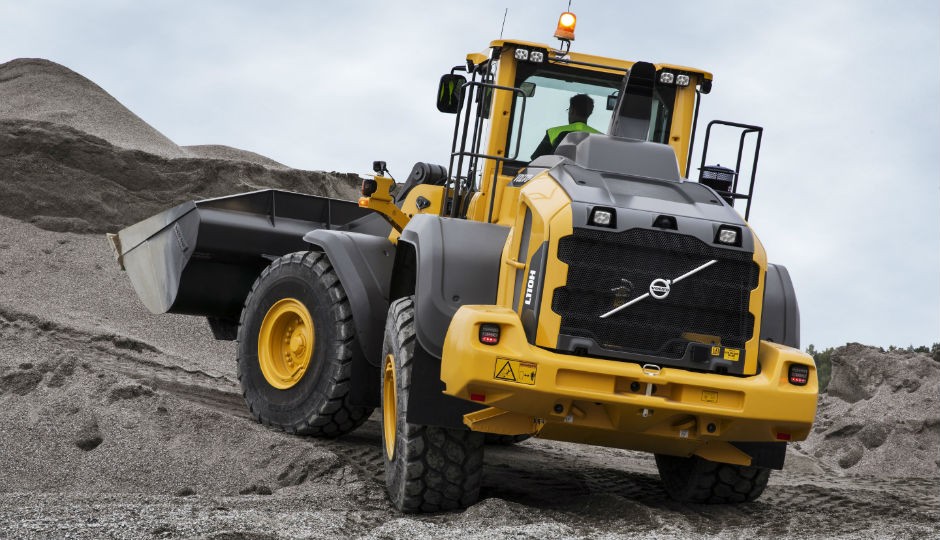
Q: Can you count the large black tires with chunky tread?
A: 3